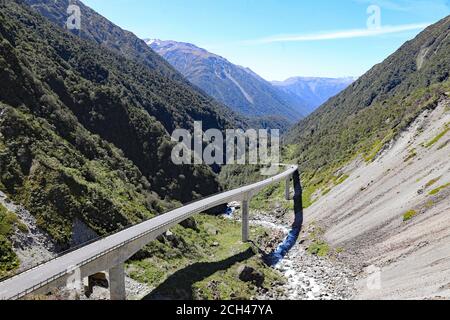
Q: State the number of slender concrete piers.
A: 3